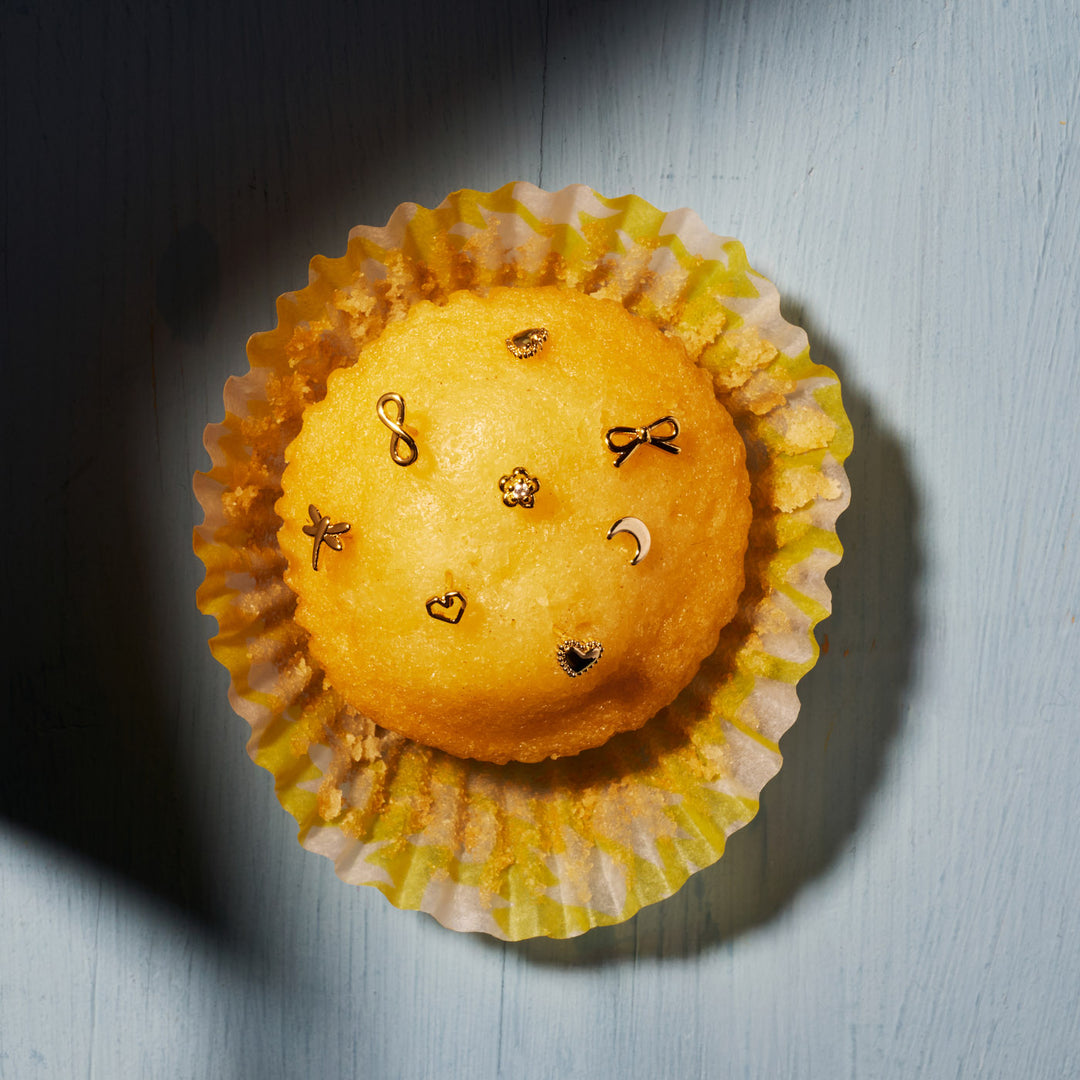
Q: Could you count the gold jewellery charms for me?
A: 8